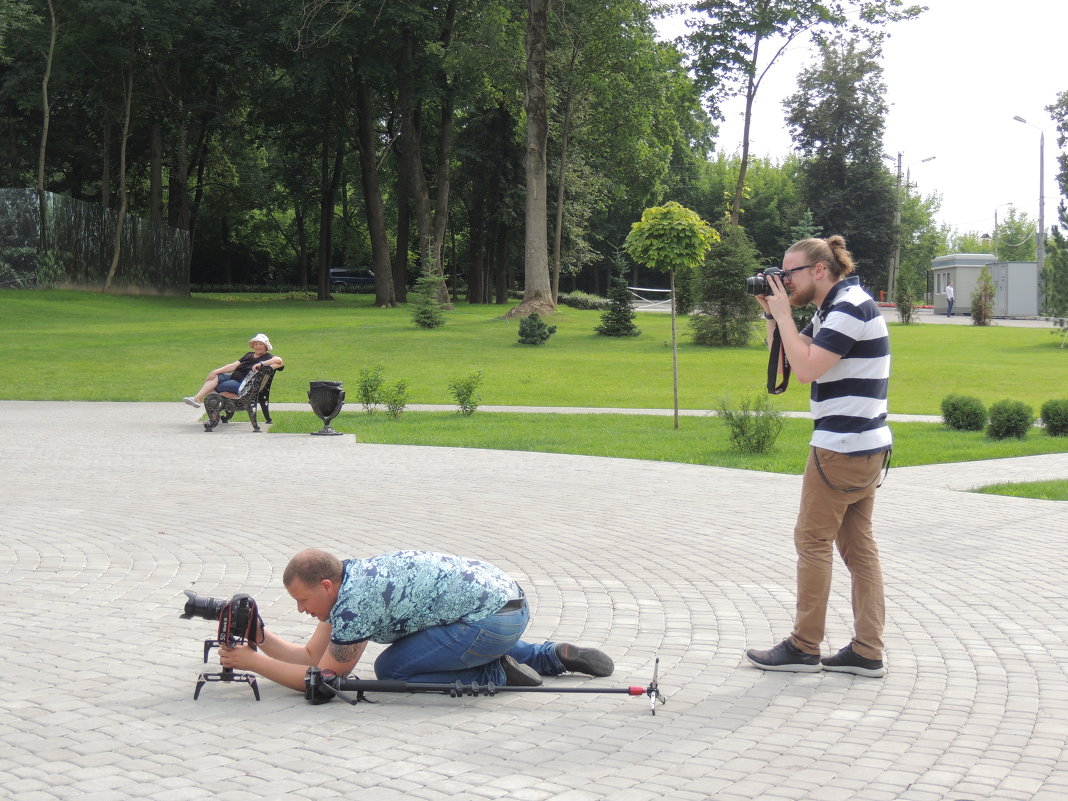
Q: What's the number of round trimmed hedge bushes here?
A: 3